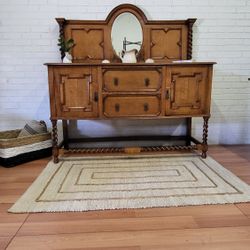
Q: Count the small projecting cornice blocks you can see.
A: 2